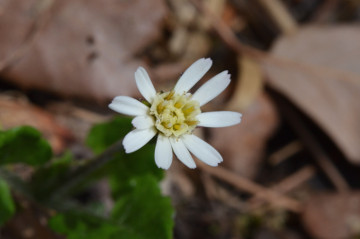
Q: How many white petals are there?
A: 10